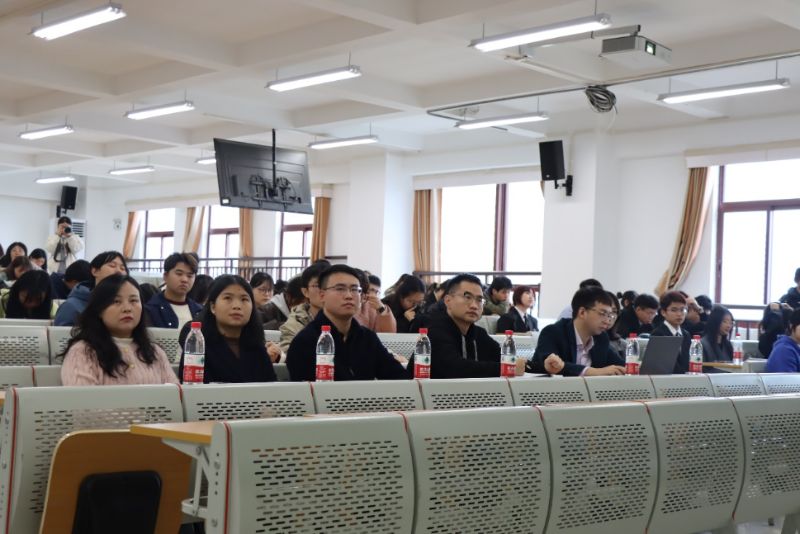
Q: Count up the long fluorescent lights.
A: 11